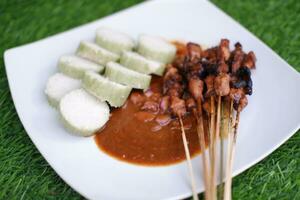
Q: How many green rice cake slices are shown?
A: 9